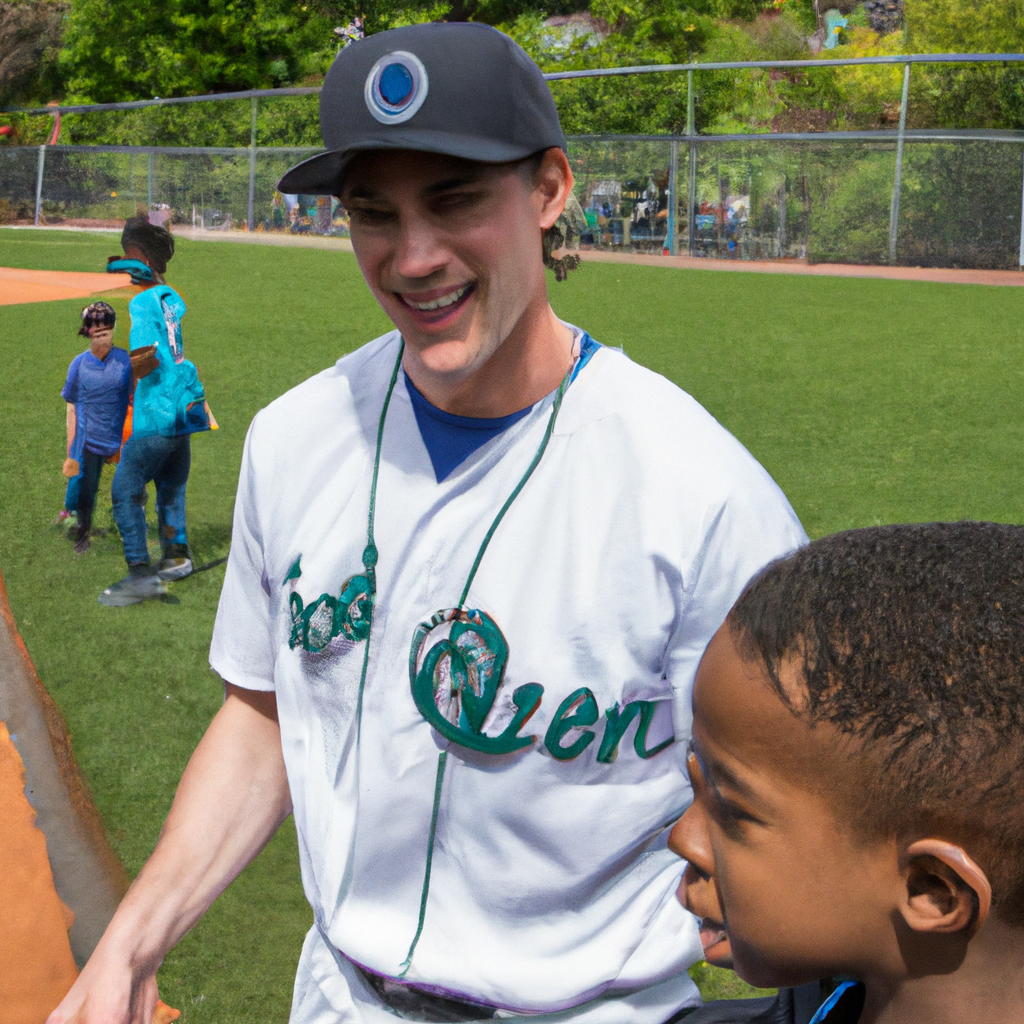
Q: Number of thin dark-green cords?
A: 2